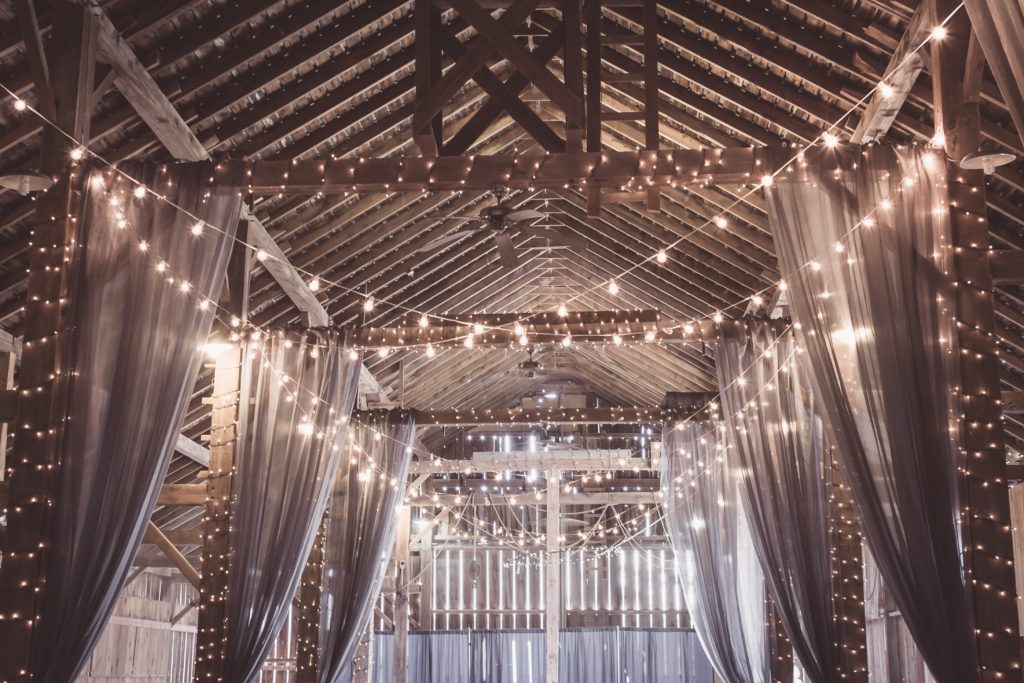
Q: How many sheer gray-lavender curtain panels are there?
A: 6